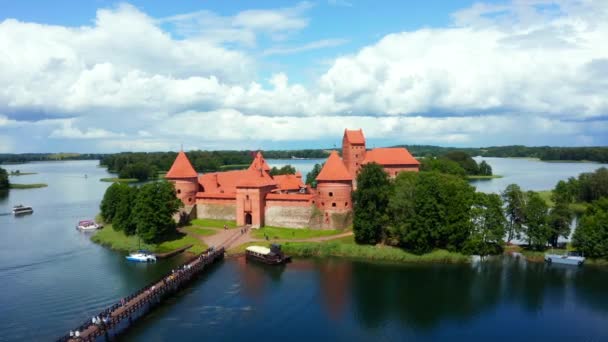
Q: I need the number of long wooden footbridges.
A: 1